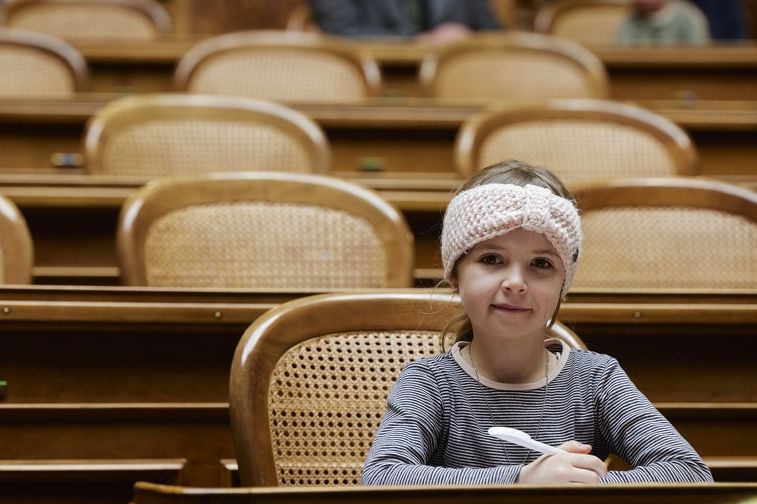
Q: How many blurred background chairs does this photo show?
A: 10